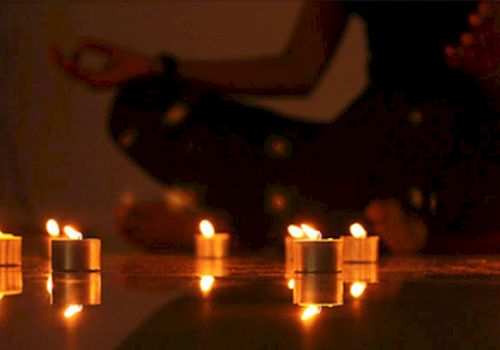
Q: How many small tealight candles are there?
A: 7